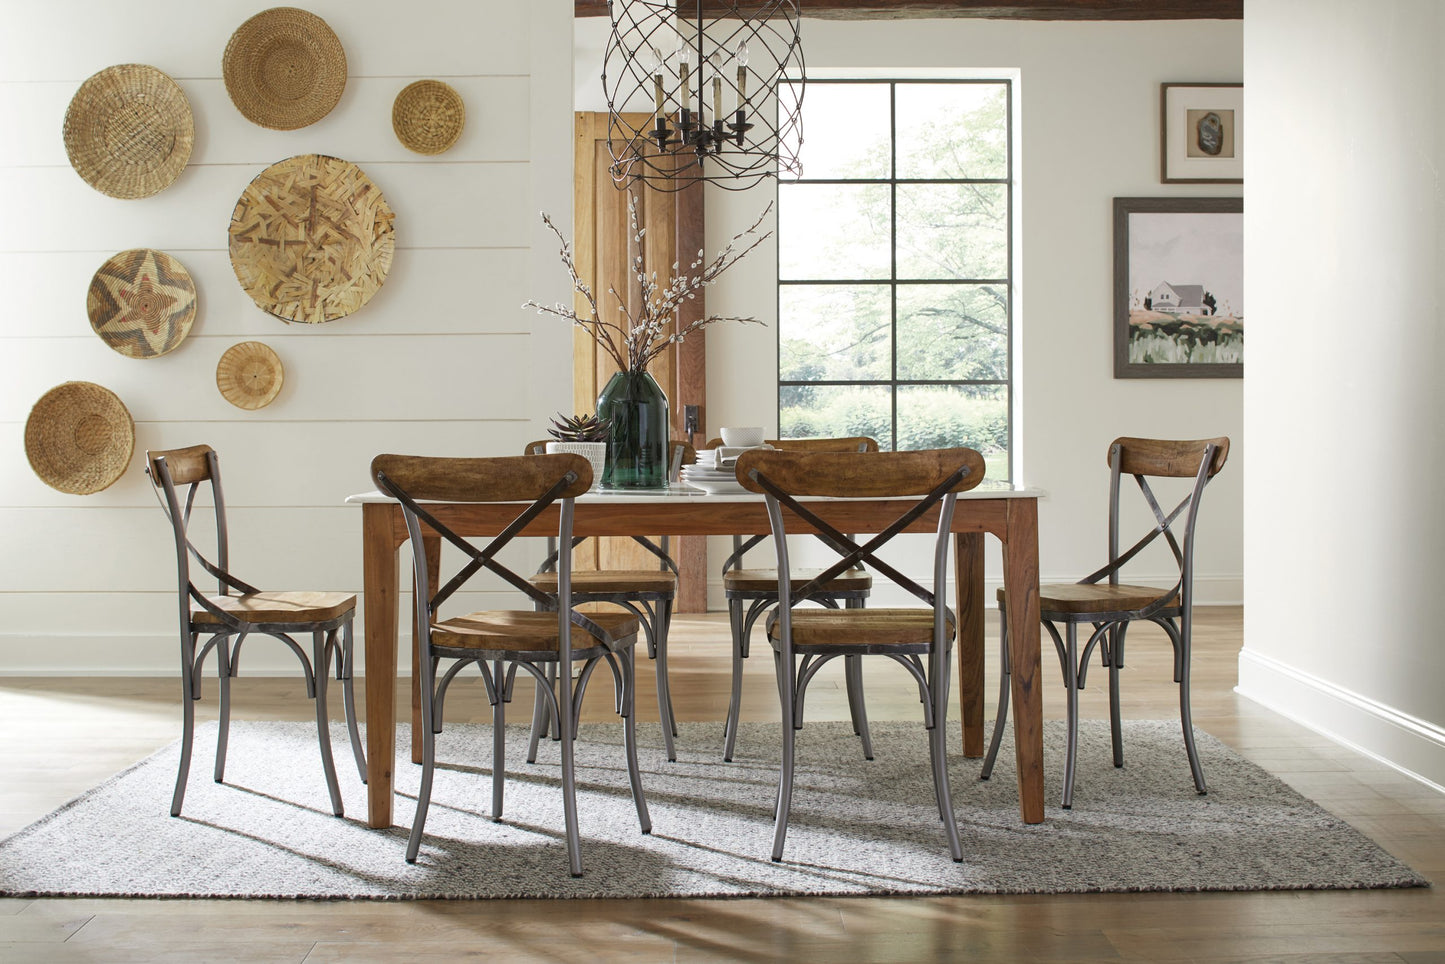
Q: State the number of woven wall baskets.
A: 7